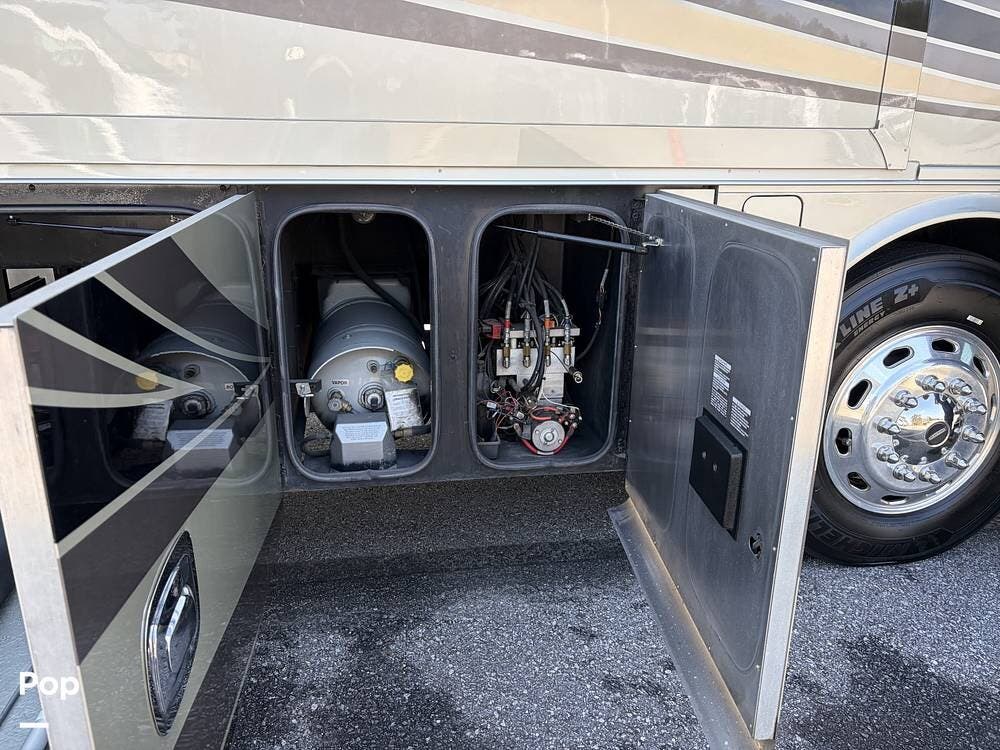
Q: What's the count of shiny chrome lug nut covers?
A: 10